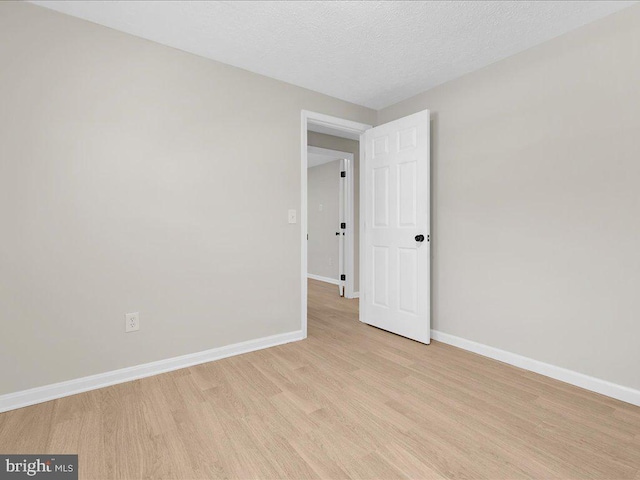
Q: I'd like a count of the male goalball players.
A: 0